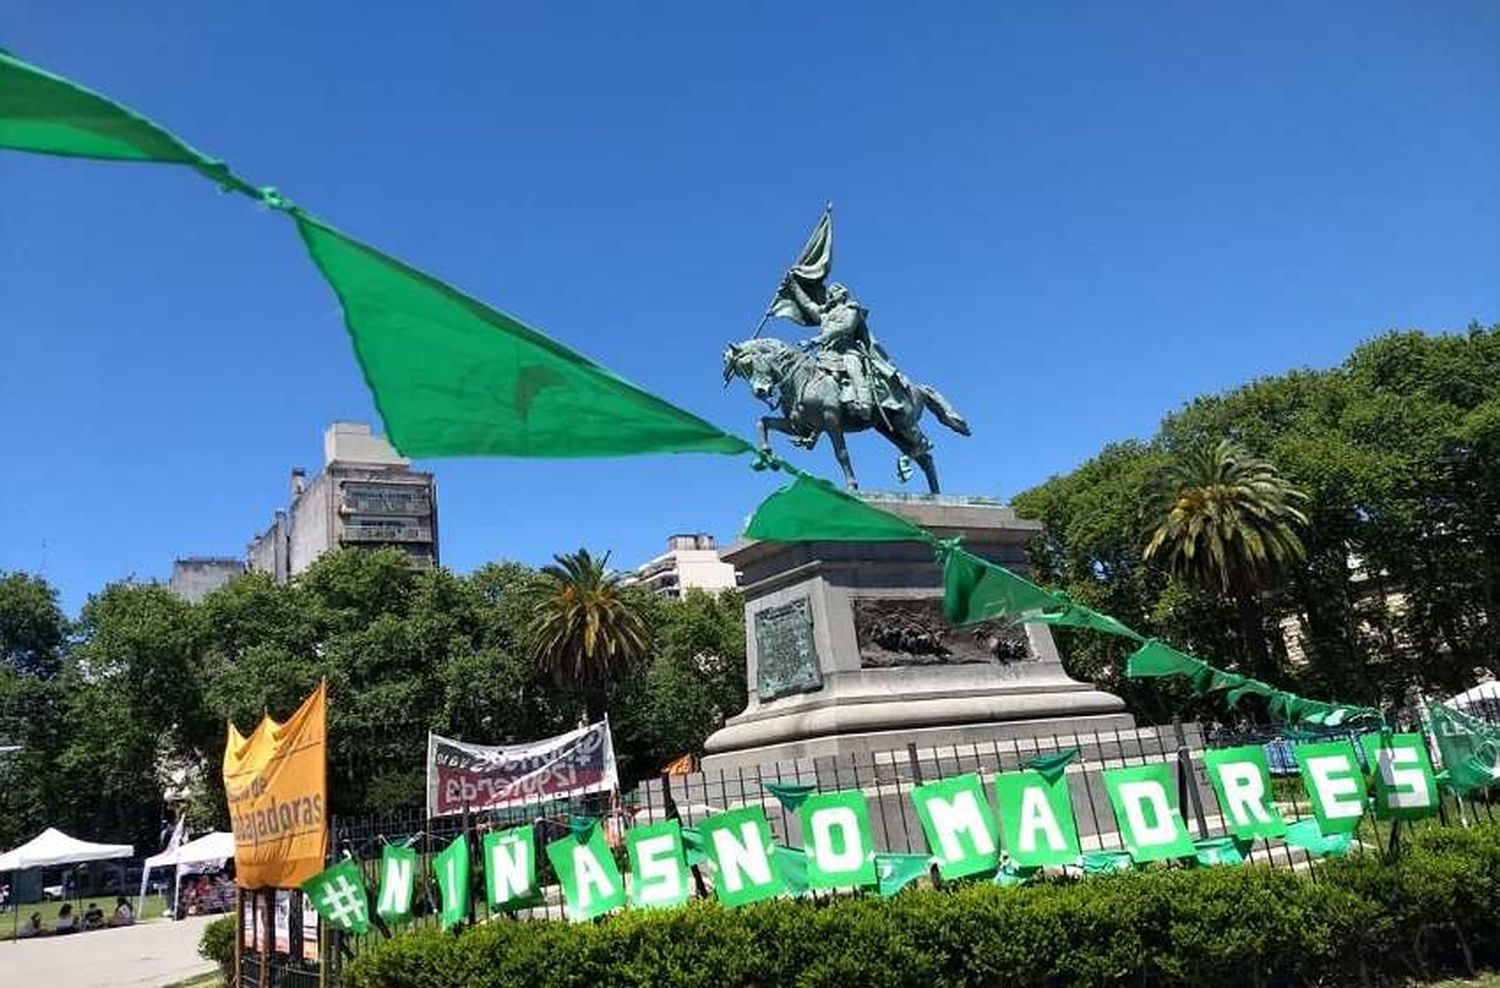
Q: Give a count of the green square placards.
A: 14